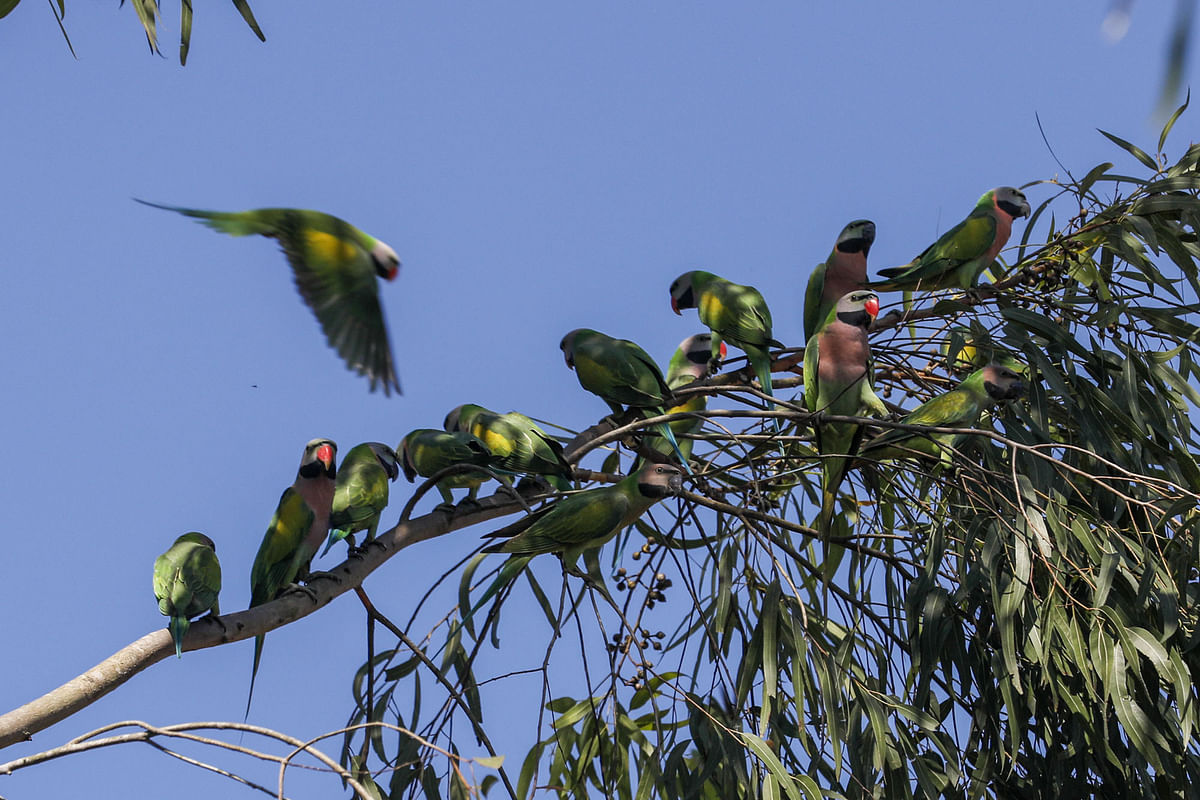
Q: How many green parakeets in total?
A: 15